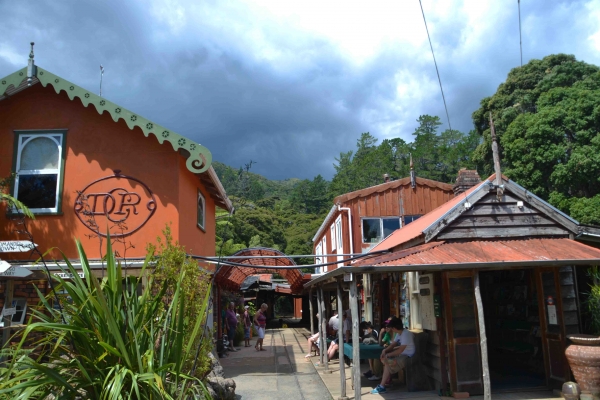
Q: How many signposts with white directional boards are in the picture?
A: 1